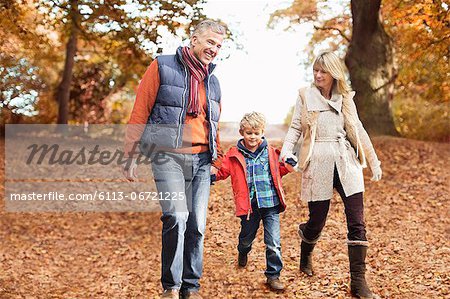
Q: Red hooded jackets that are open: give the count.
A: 1